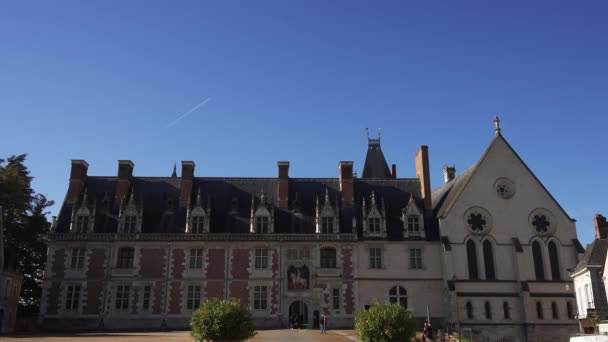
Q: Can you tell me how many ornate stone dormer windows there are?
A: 7